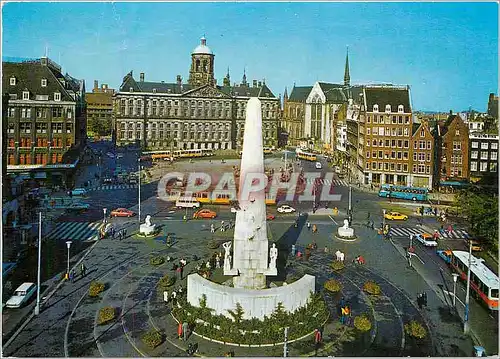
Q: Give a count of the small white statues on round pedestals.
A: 2